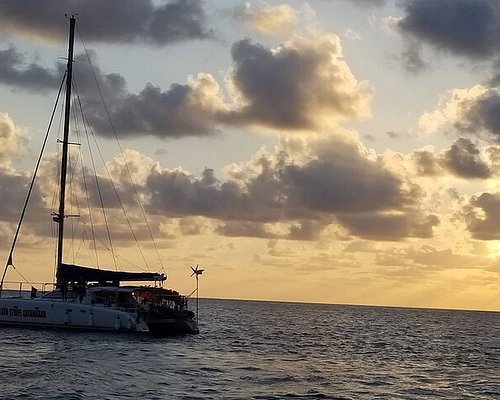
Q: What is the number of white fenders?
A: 4